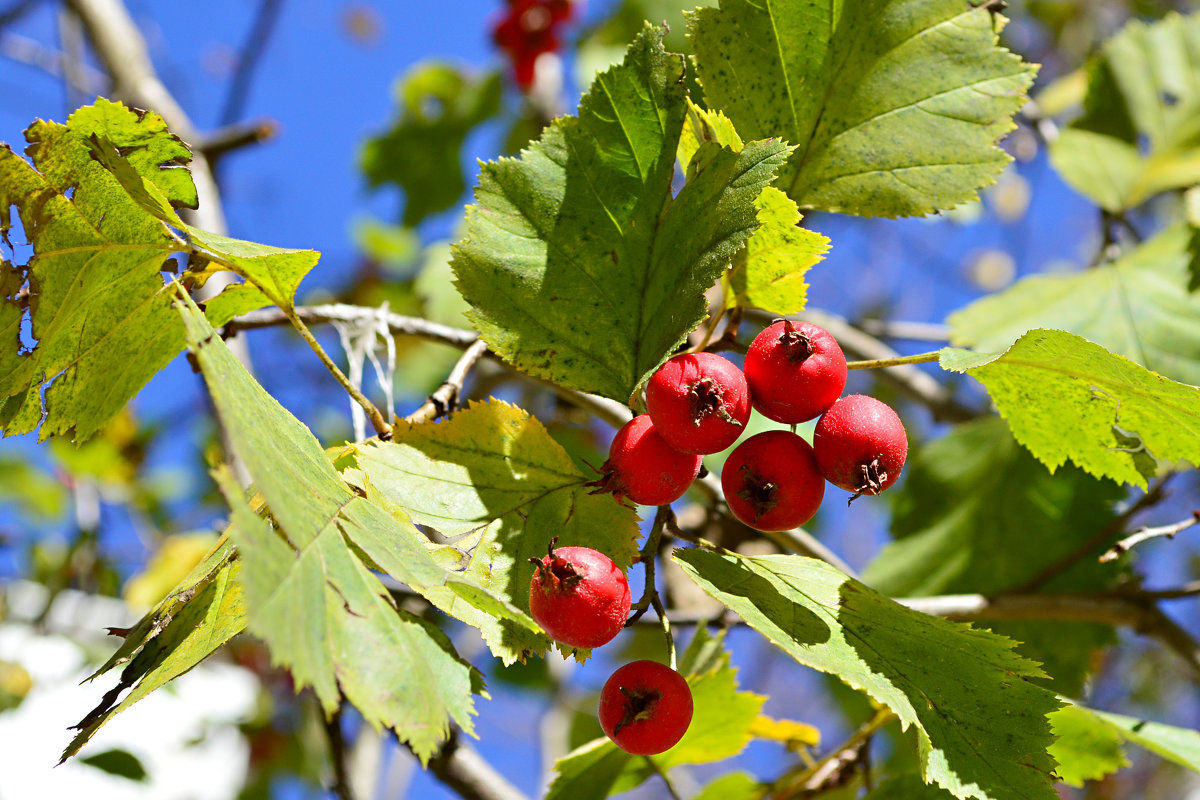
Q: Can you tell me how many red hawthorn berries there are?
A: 7